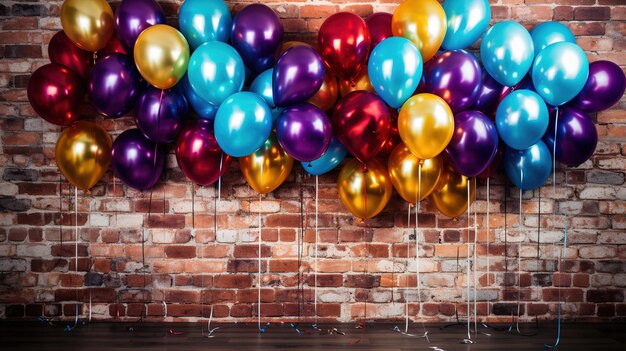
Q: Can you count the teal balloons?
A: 13